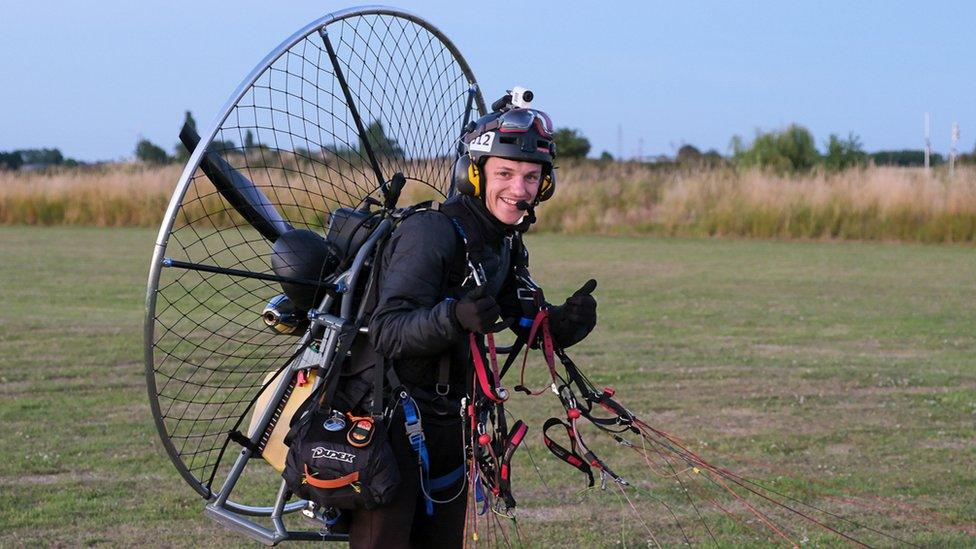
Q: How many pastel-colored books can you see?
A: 0